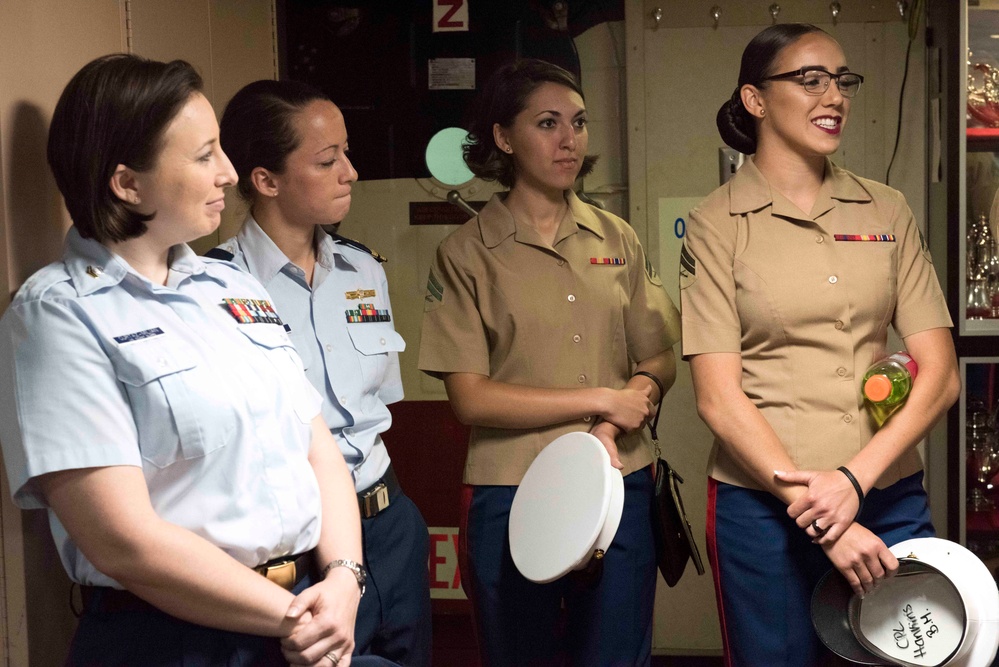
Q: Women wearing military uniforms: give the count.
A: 4